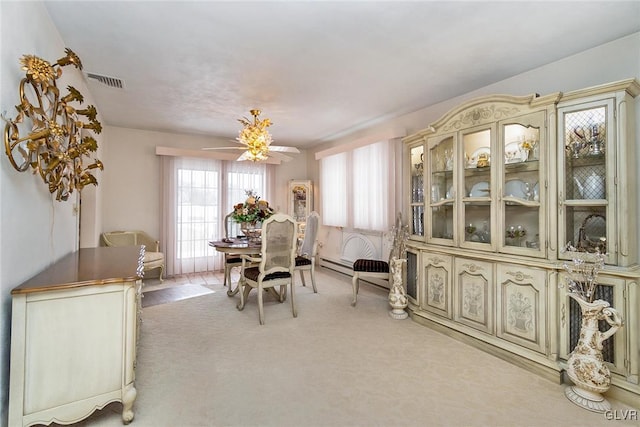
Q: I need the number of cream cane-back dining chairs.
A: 4